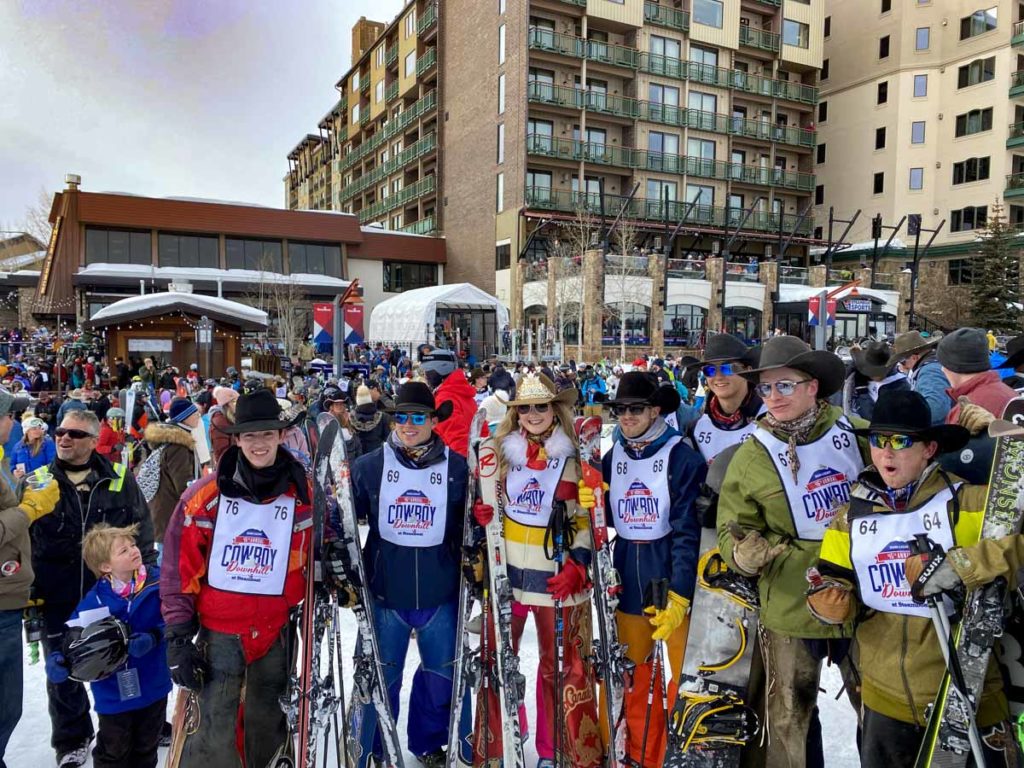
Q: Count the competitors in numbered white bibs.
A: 7